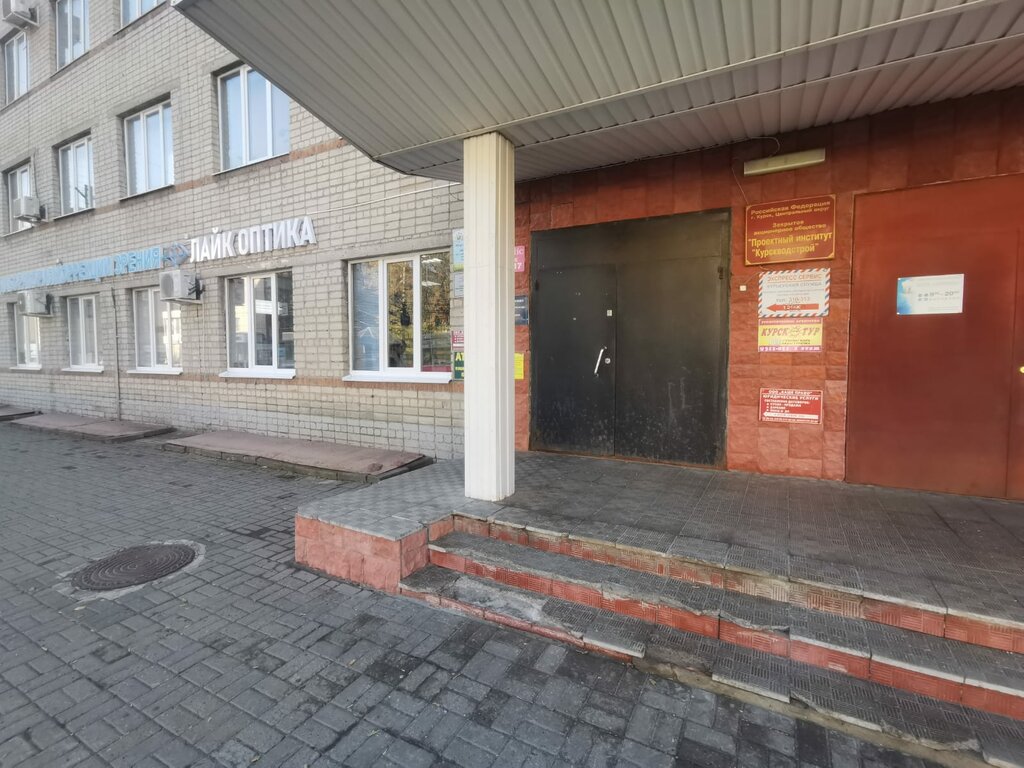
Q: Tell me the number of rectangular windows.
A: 12